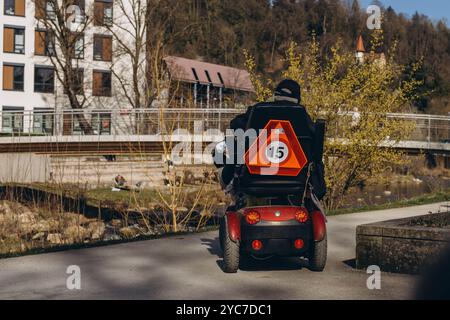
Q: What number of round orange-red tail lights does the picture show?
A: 4